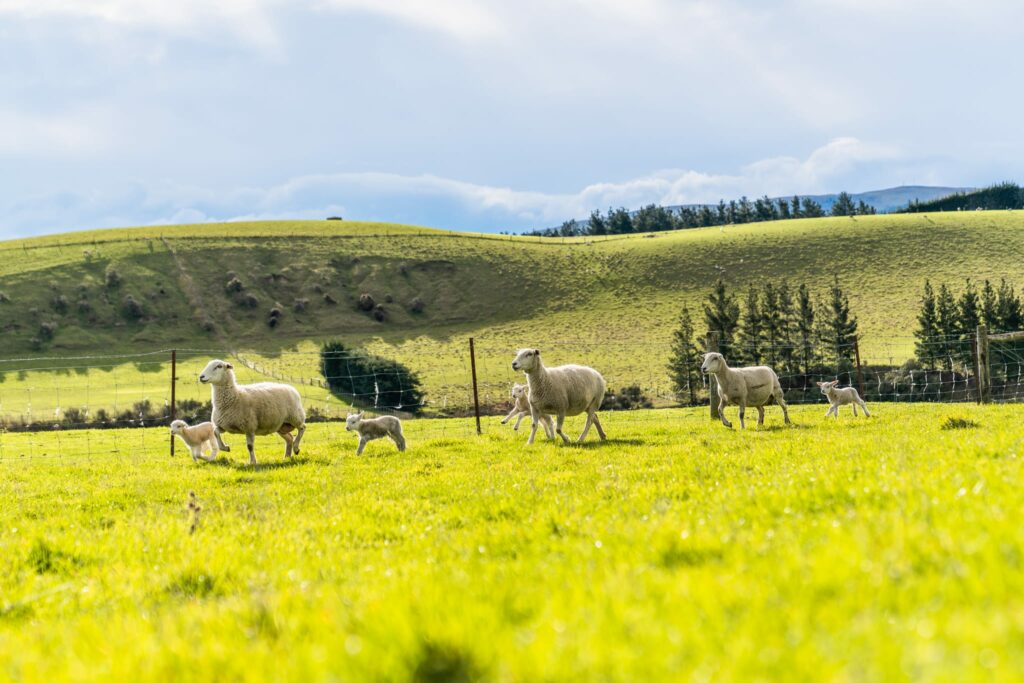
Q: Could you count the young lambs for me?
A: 4